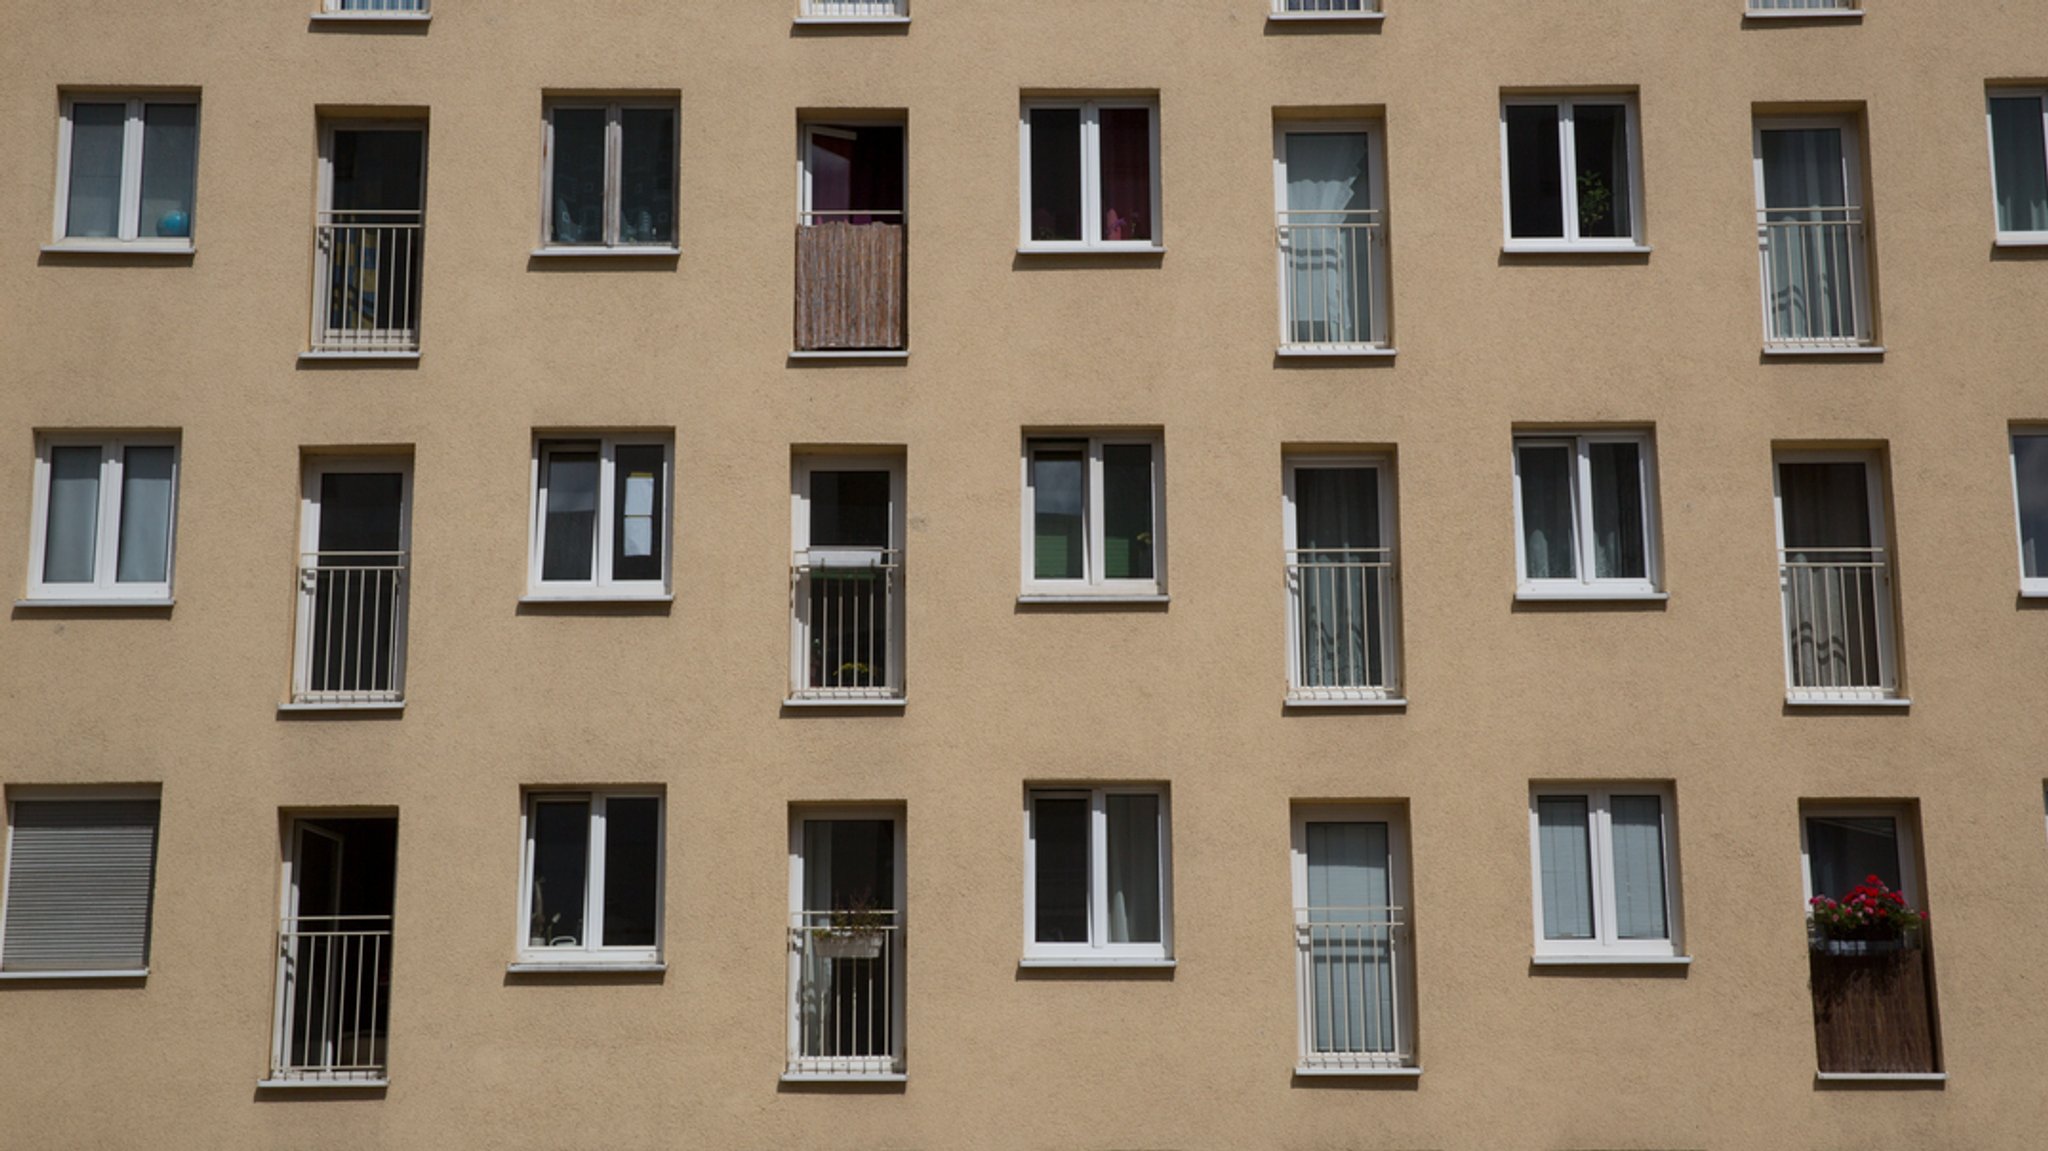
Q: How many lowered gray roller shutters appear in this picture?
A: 1